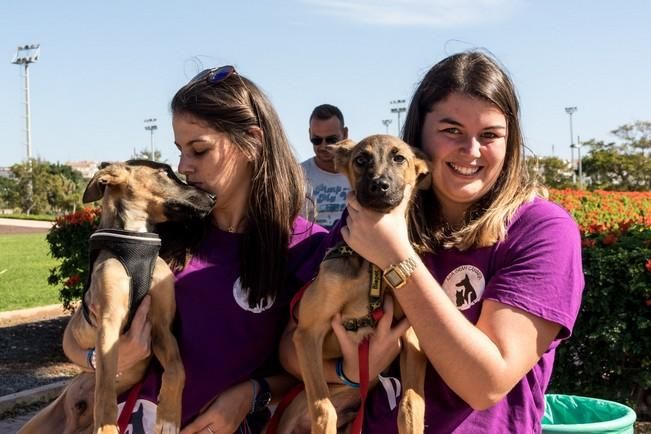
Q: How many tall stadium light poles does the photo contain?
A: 5